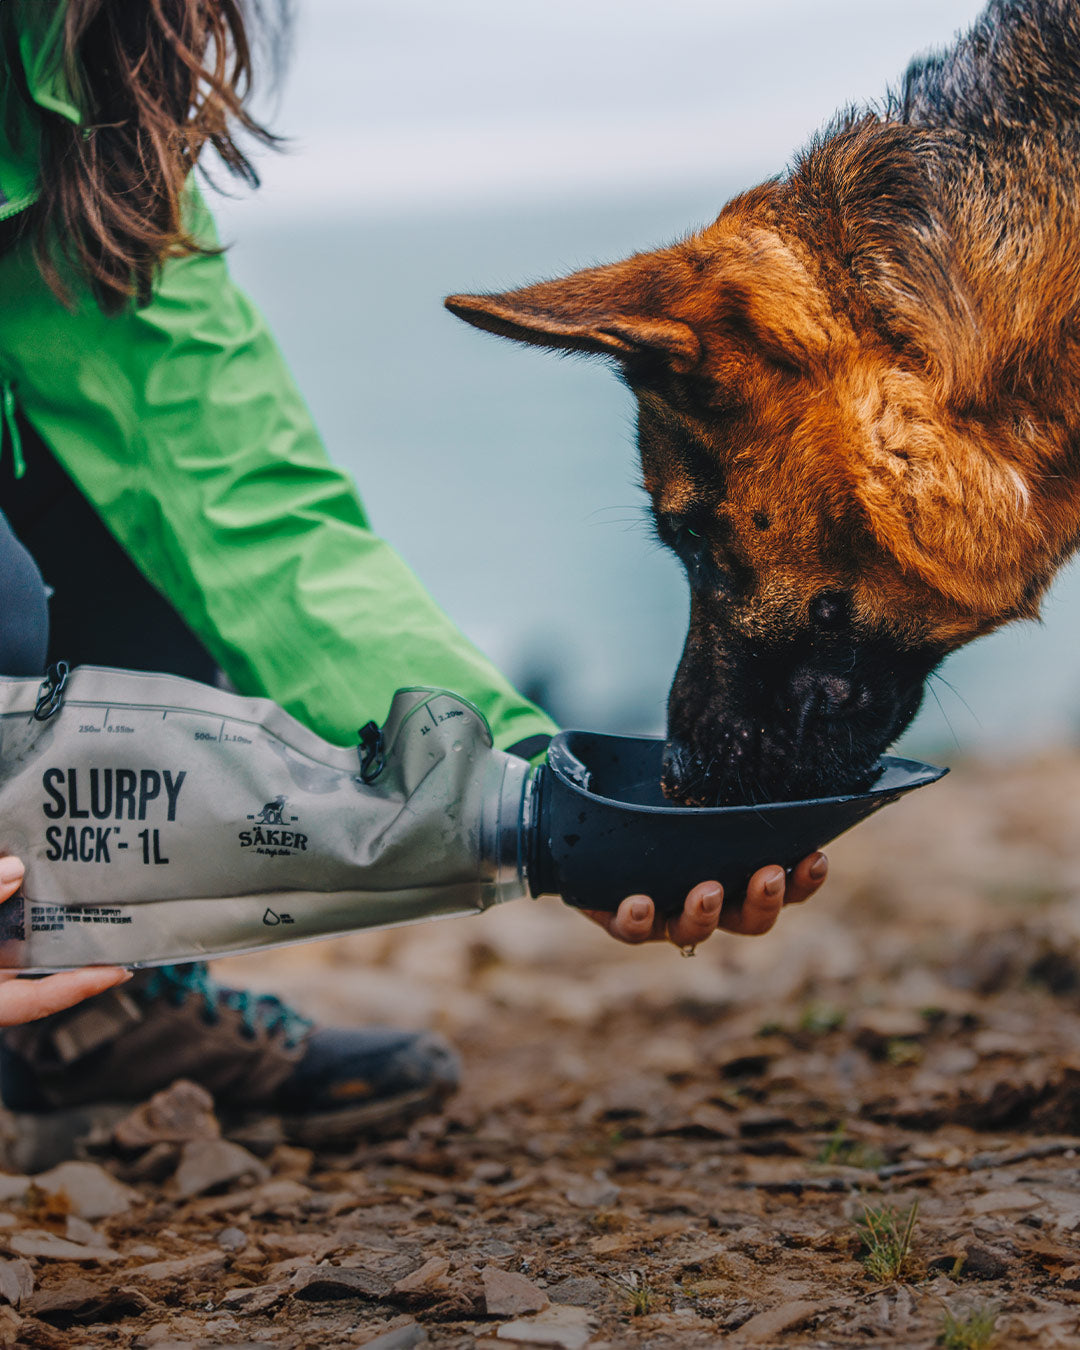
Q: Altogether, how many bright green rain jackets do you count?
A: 1